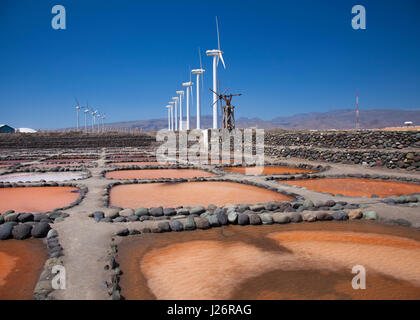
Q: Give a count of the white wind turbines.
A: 12